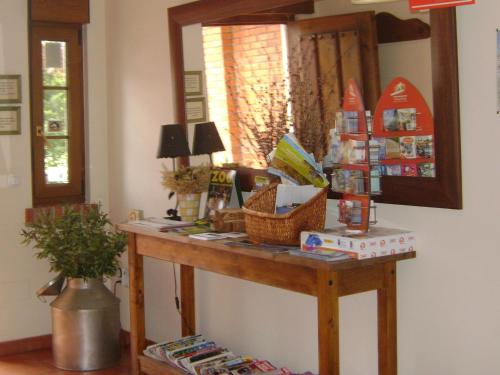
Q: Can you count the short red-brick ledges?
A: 1